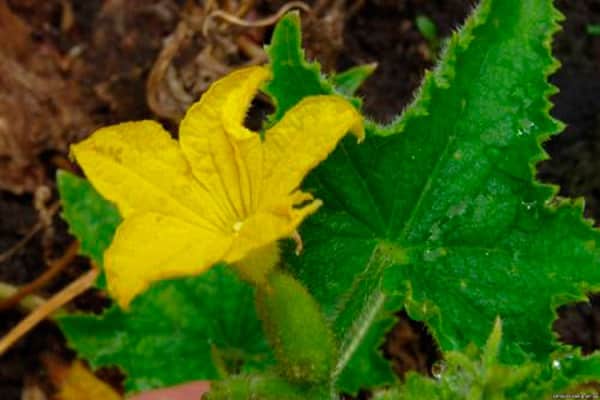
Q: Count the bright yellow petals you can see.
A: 5